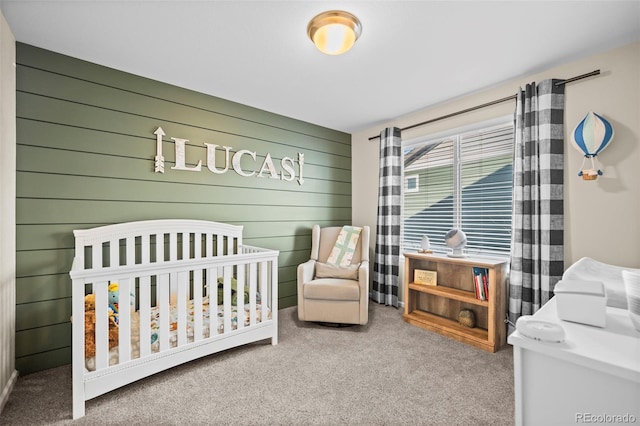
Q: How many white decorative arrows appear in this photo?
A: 2